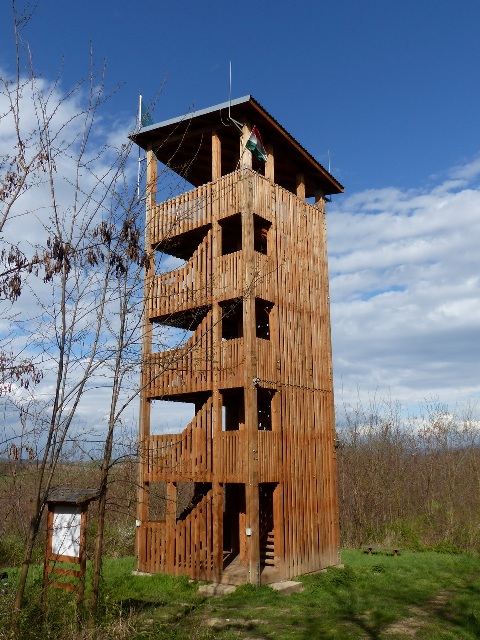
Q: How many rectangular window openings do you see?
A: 6